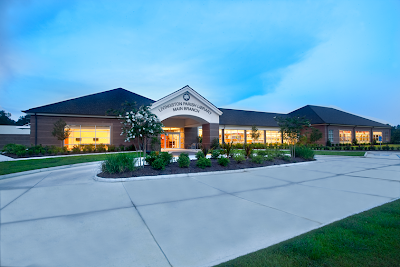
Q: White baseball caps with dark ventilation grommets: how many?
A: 0